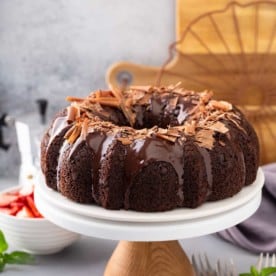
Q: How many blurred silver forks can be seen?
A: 3